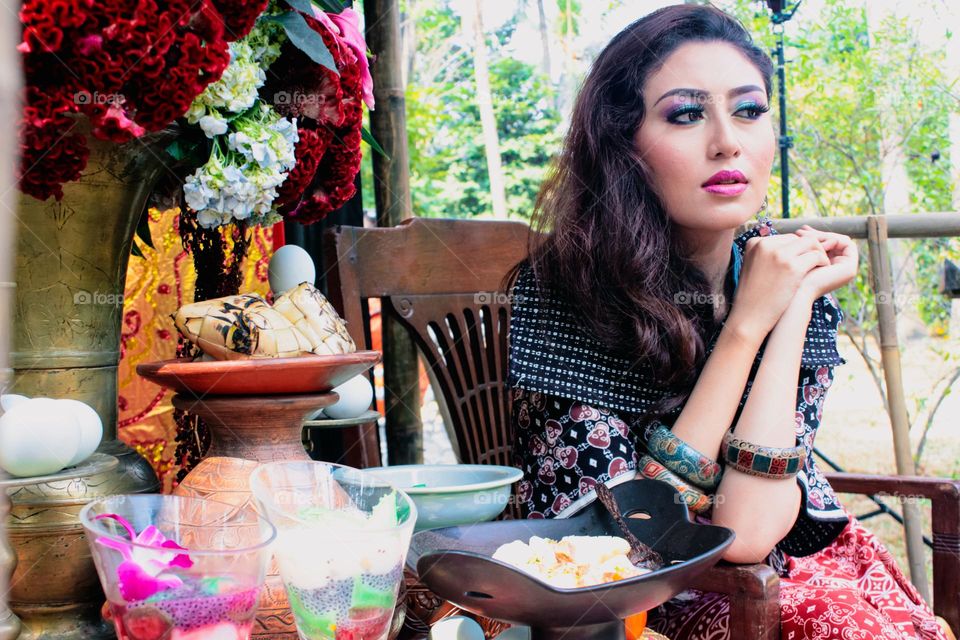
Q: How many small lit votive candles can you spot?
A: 0